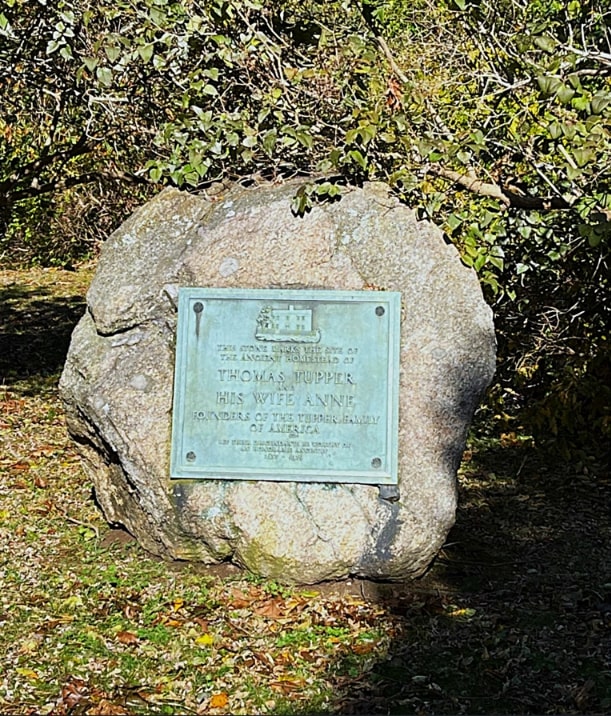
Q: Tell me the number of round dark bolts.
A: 4